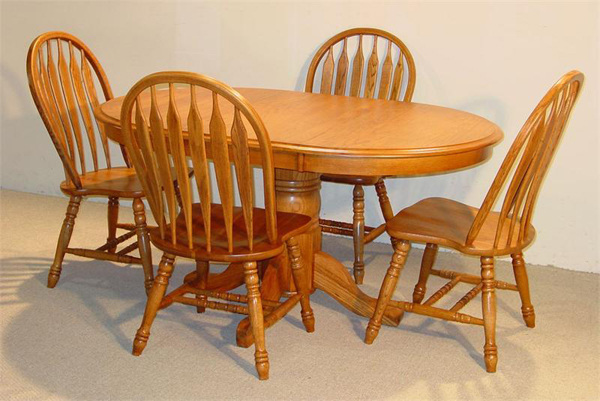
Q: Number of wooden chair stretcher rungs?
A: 15